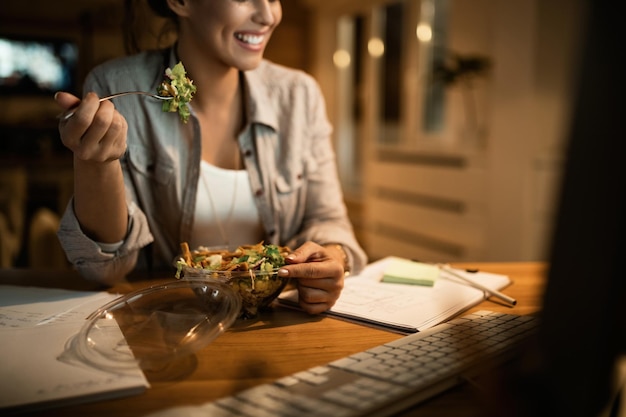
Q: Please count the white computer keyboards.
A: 1